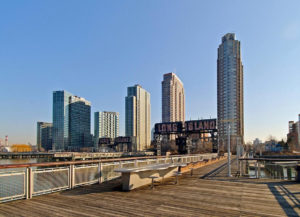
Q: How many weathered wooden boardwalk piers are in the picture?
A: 1